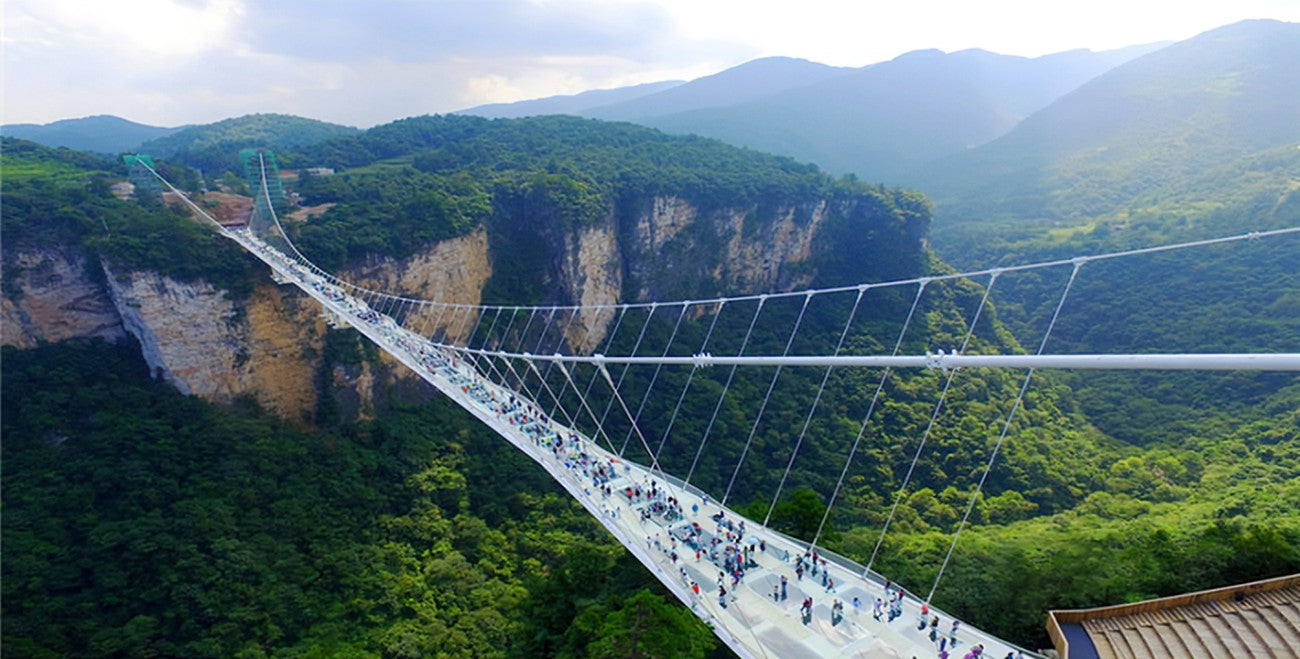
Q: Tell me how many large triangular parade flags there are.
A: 0